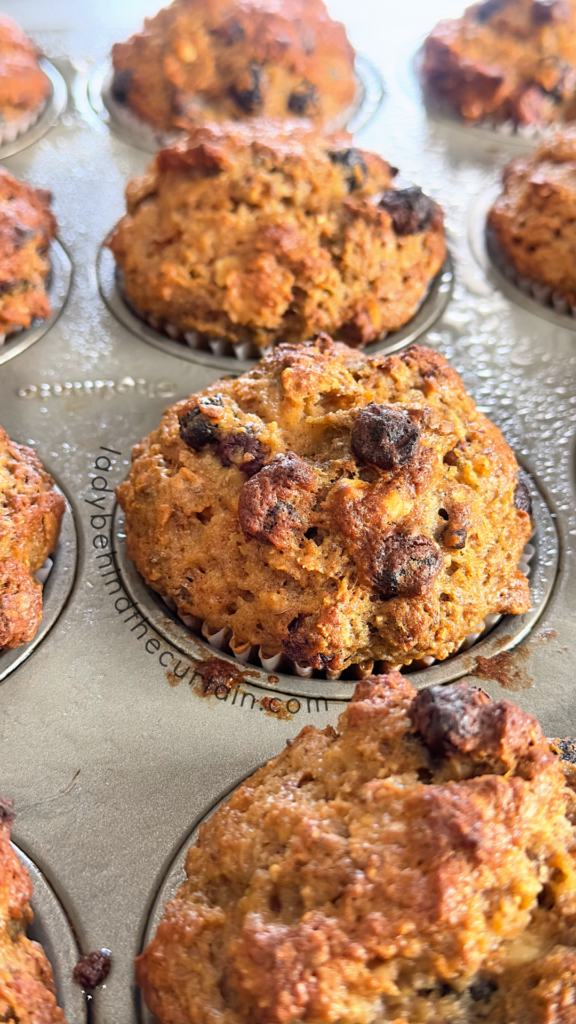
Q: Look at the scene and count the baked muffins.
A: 10